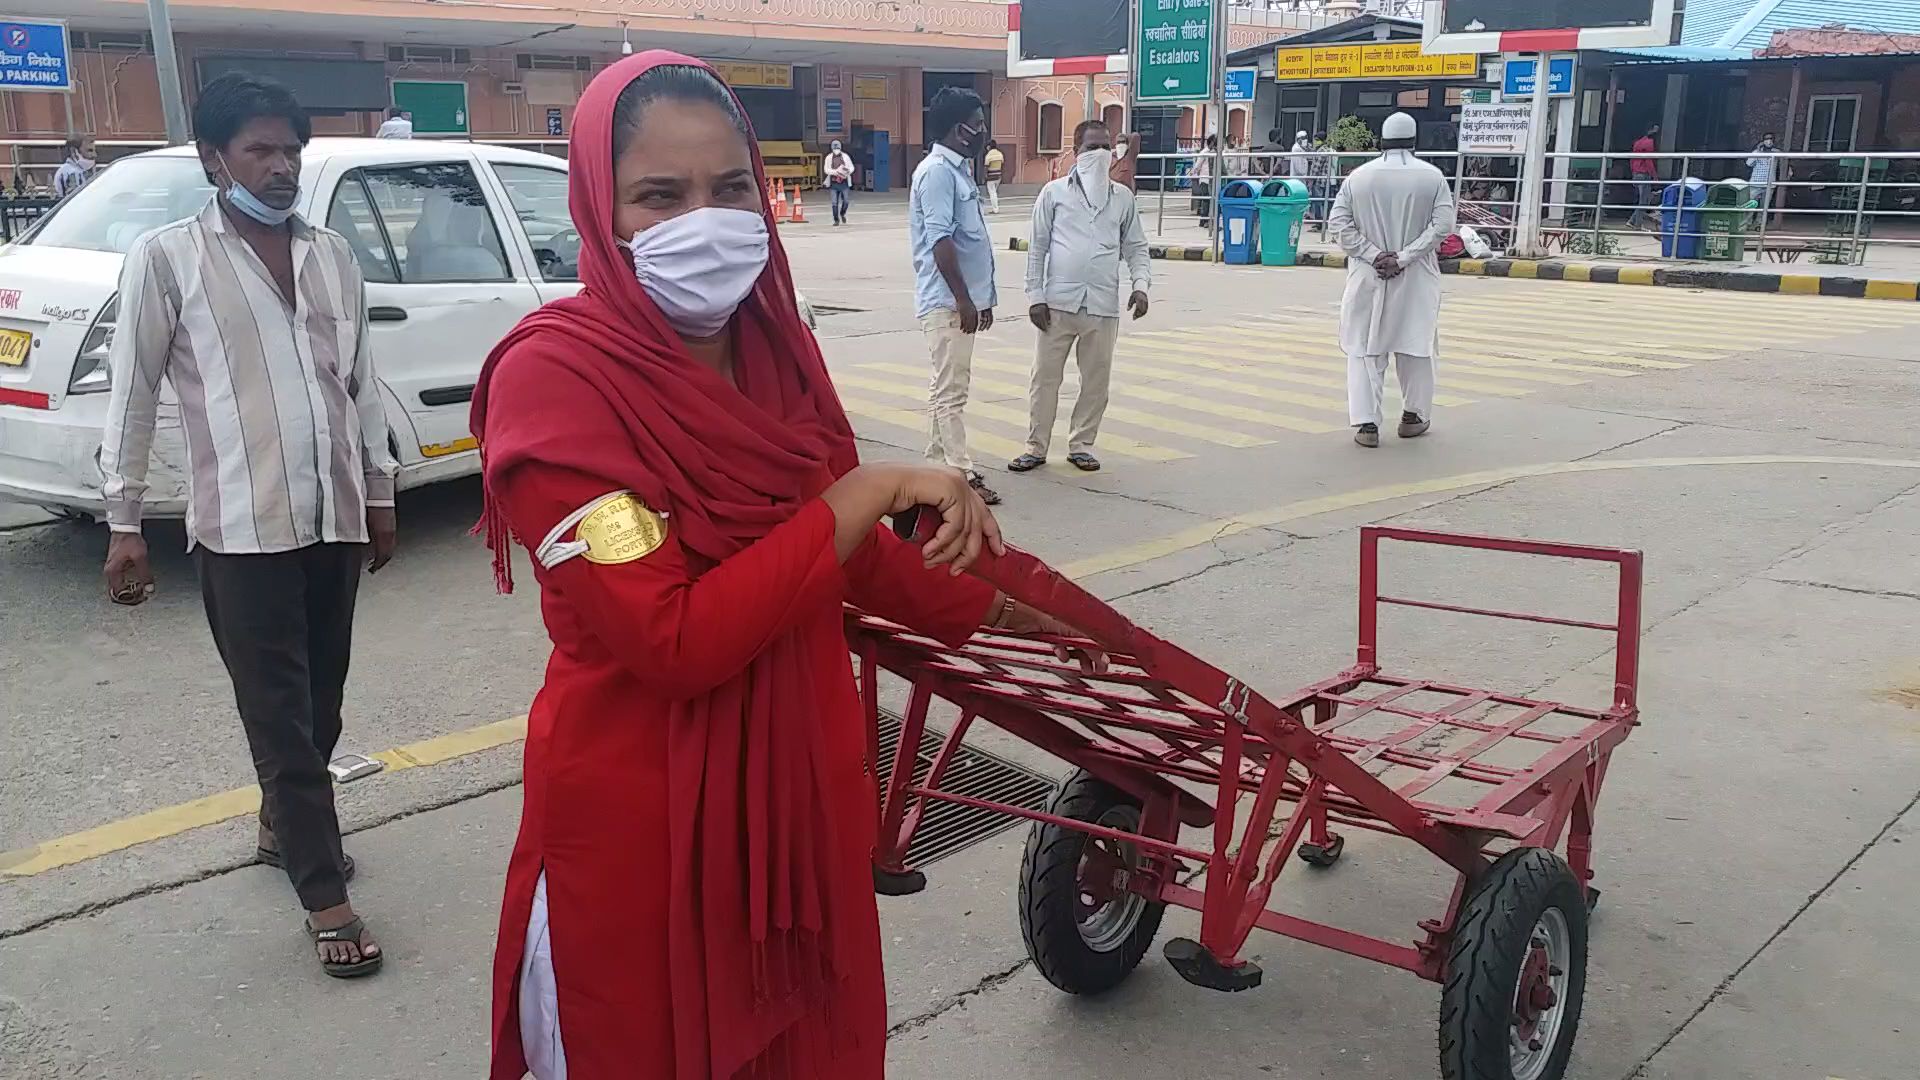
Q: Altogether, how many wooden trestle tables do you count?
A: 0